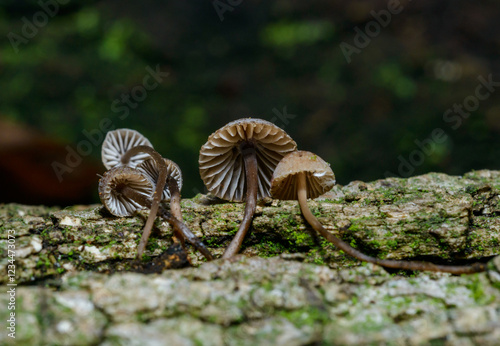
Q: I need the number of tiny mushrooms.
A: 5